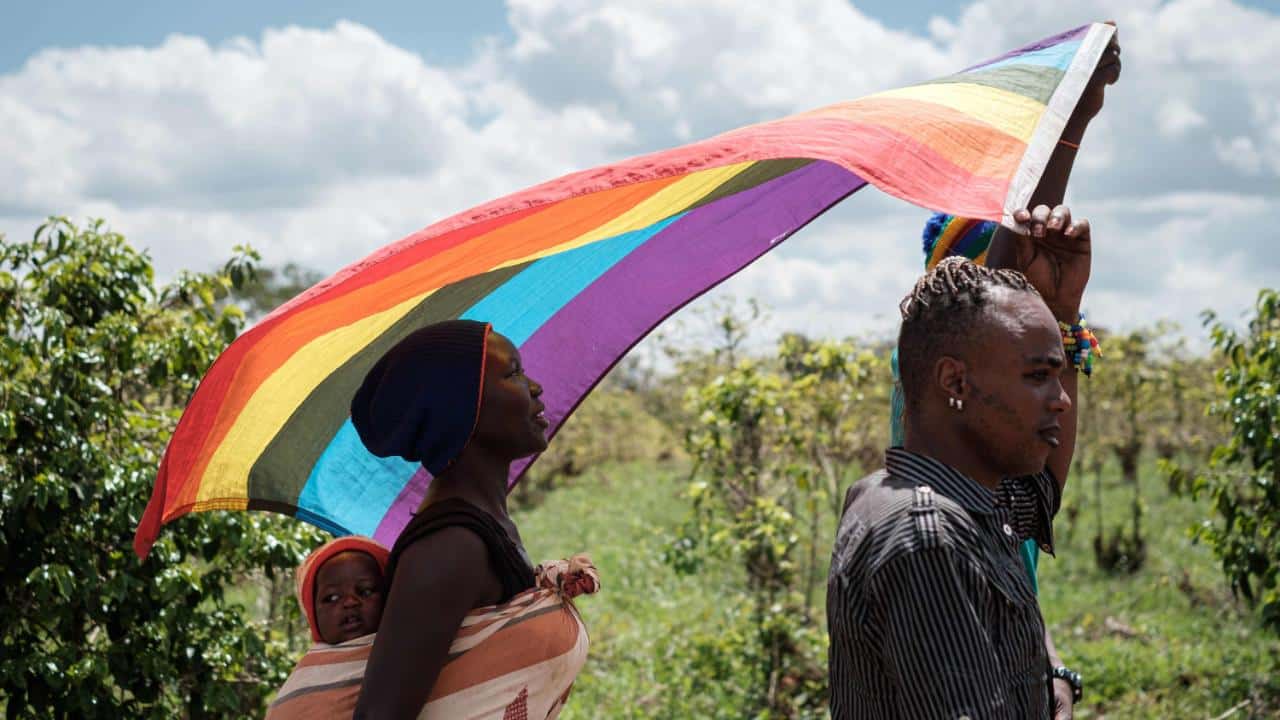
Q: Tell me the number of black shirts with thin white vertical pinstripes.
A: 1